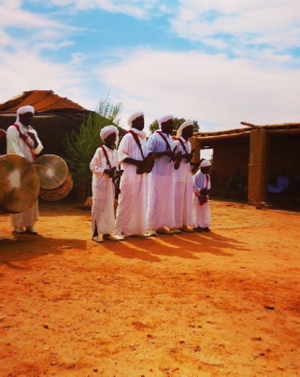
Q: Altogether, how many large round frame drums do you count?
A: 2